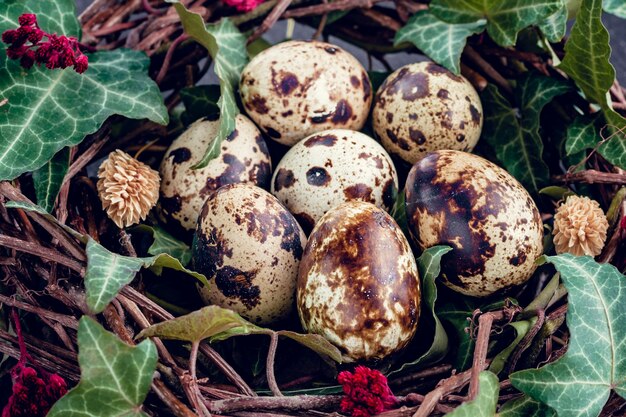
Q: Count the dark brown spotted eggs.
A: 7